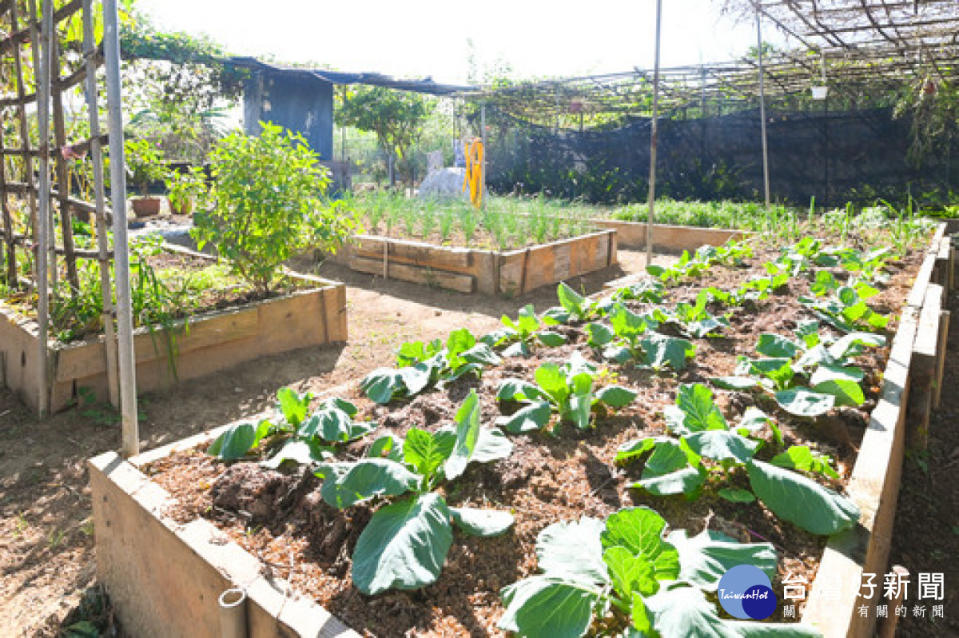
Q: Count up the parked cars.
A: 0